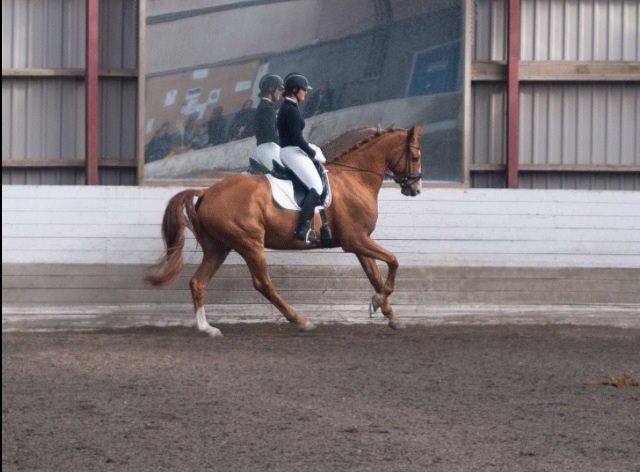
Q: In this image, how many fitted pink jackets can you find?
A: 0